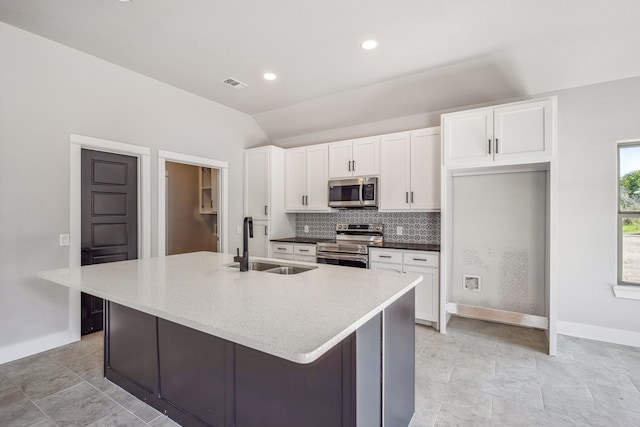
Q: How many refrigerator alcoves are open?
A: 1